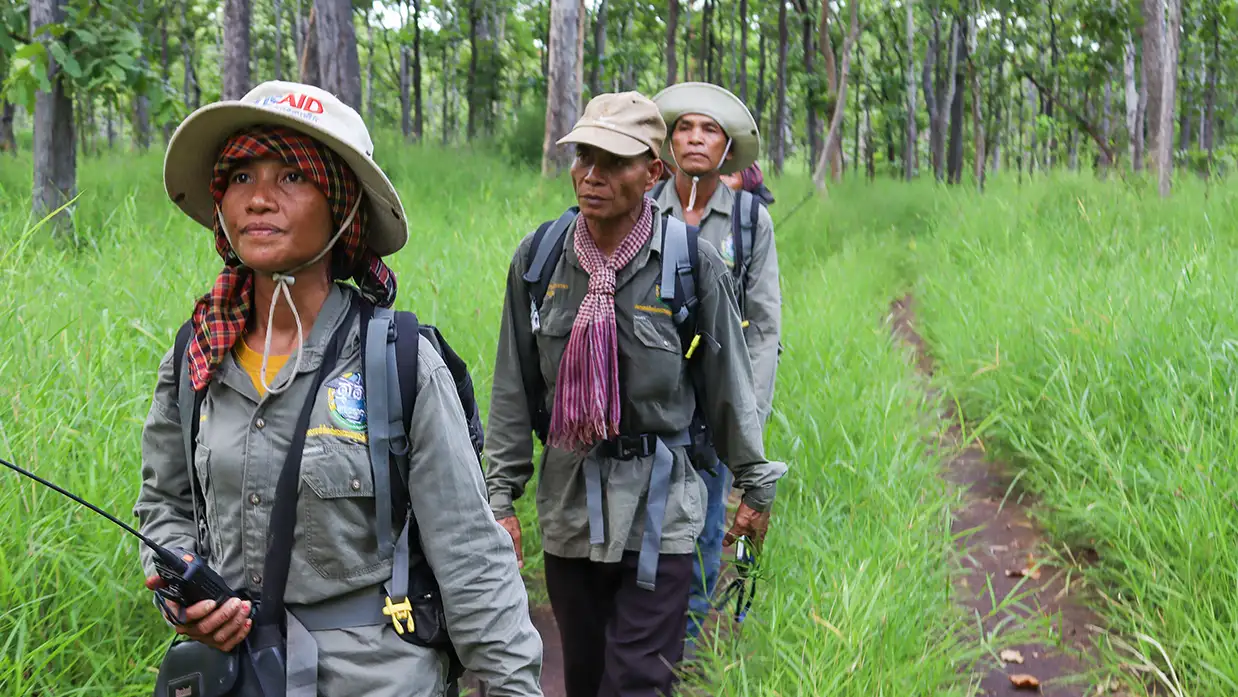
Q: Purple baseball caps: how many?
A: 0